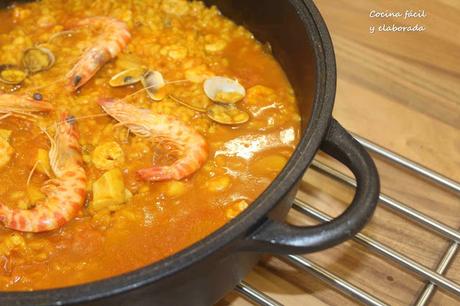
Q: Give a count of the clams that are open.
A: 3